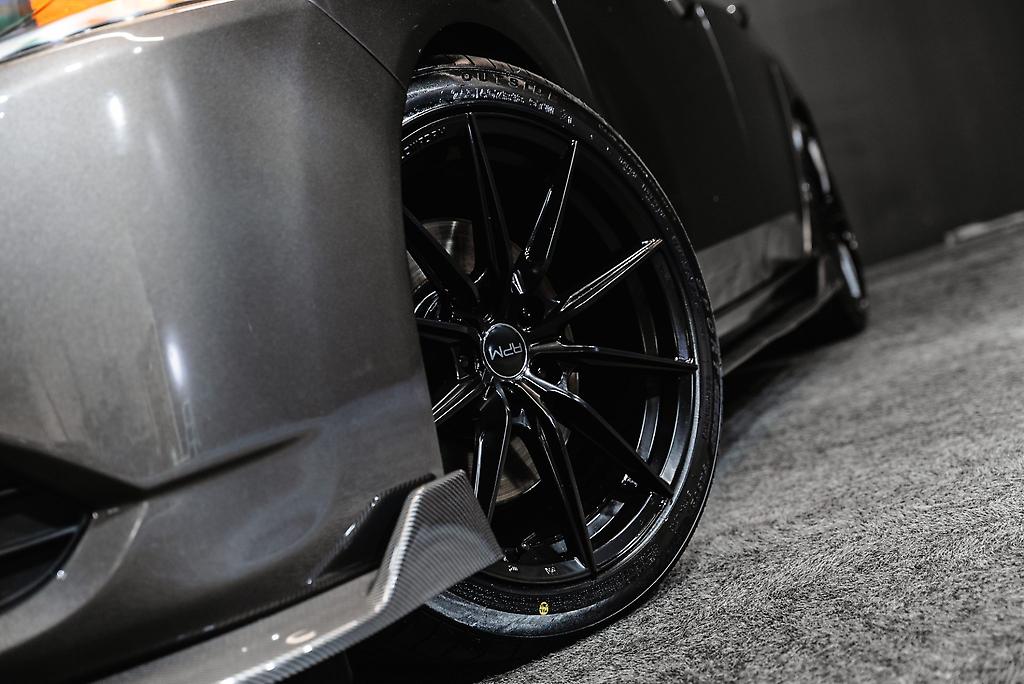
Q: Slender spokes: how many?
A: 10